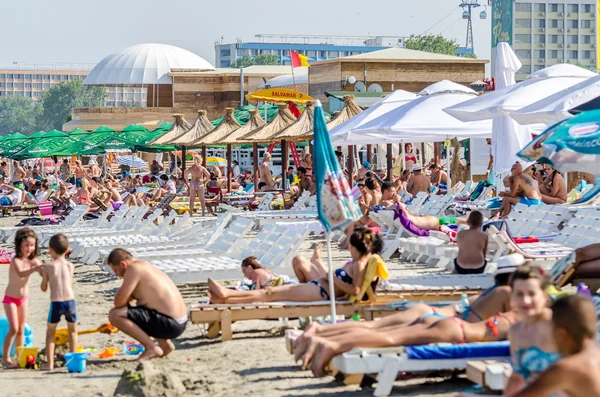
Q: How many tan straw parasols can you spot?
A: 7